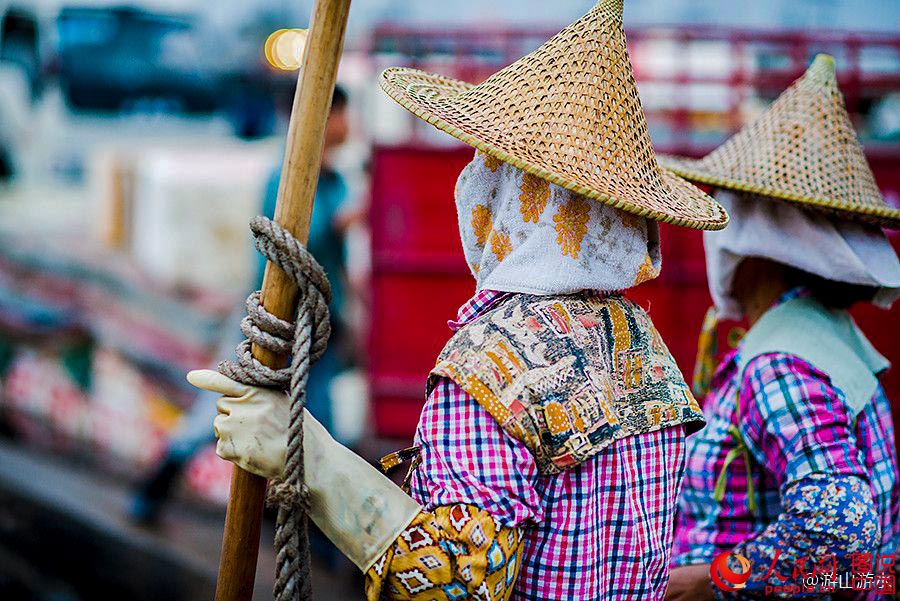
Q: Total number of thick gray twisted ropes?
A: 1